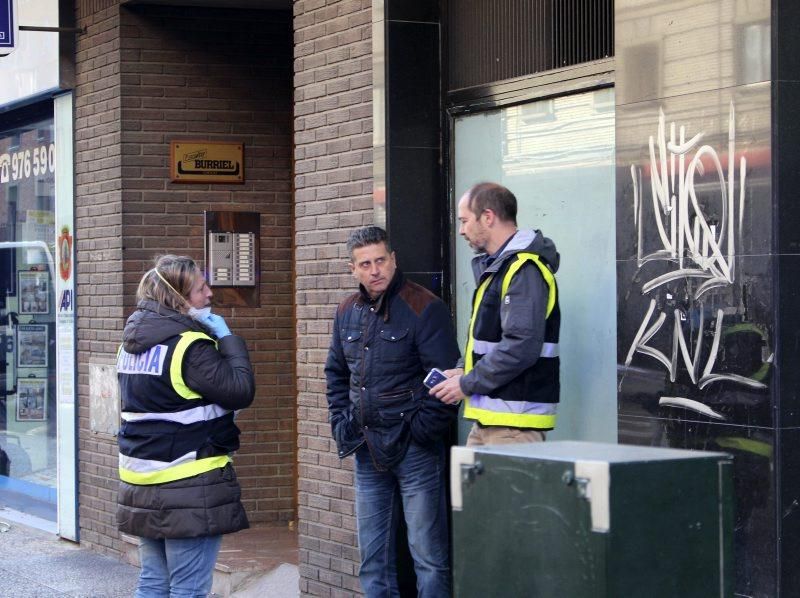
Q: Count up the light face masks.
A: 1